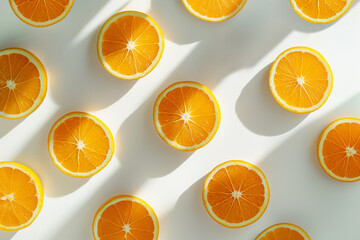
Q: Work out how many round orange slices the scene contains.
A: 13